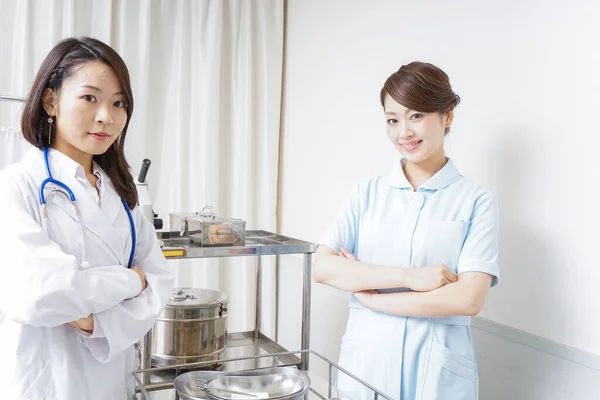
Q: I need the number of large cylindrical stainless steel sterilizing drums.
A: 1